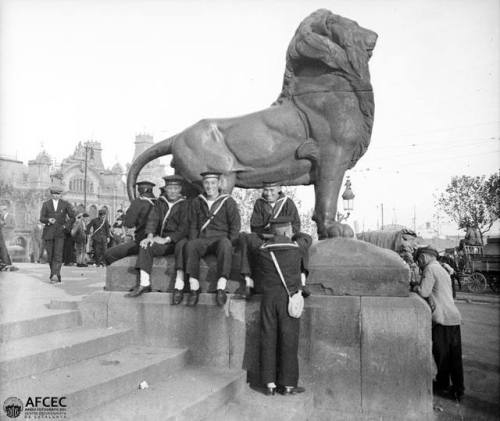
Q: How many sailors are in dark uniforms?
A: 5